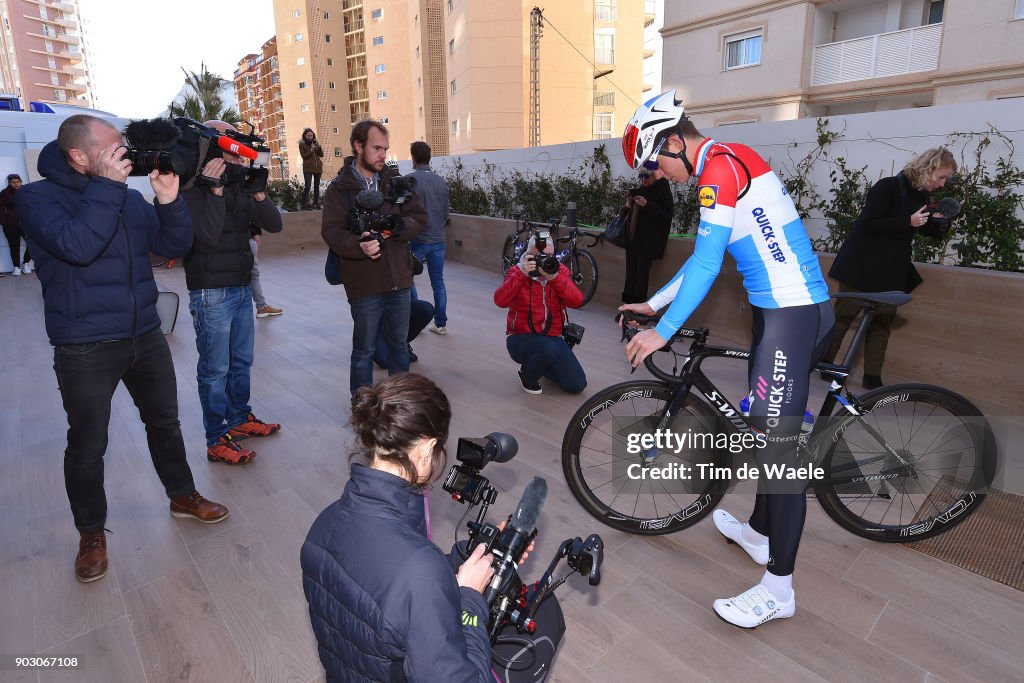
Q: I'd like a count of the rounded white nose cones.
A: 0